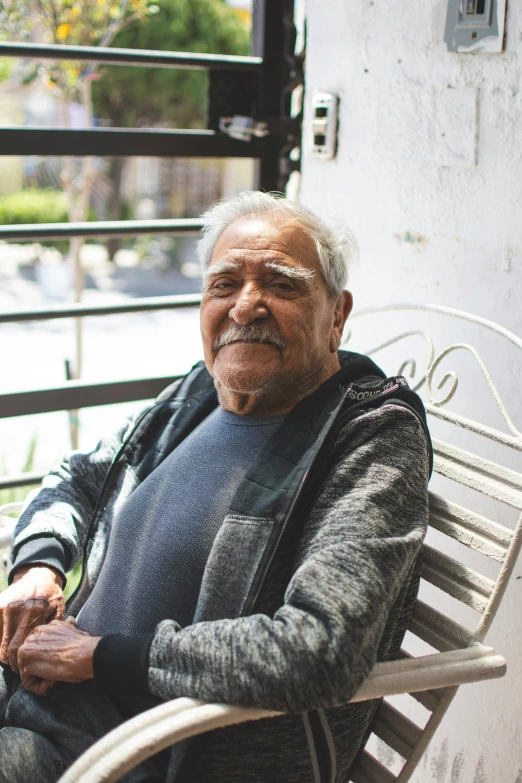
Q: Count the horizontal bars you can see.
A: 6